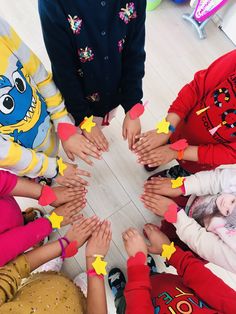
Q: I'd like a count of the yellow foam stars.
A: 7